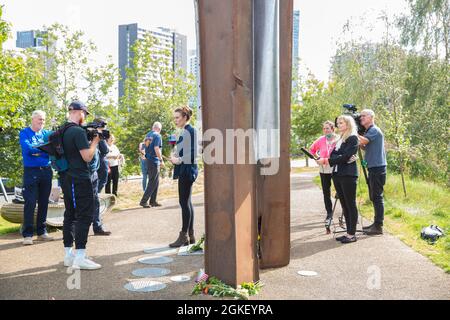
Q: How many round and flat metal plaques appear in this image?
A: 5